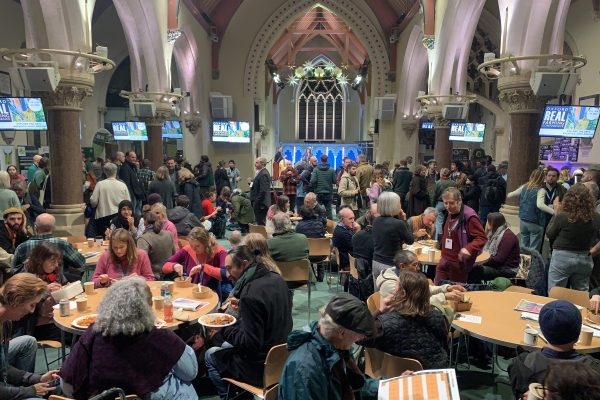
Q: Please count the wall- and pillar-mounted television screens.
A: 7